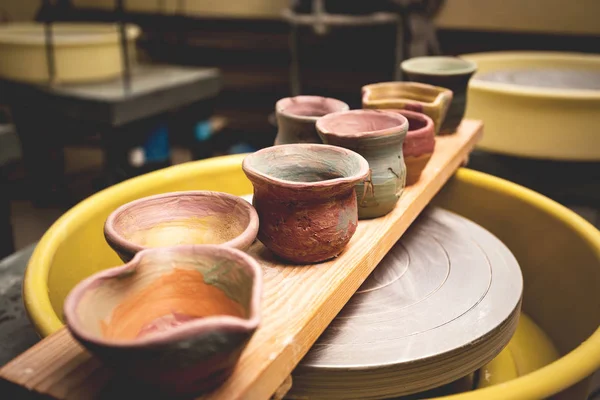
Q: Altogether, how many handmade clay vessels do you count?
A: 8